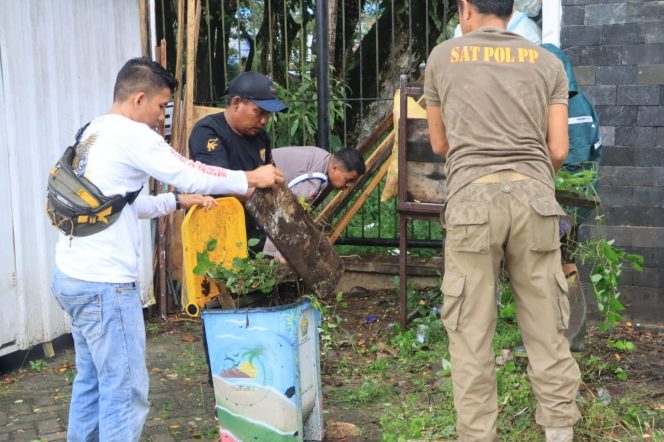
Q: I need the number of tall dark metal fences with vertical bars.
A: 1